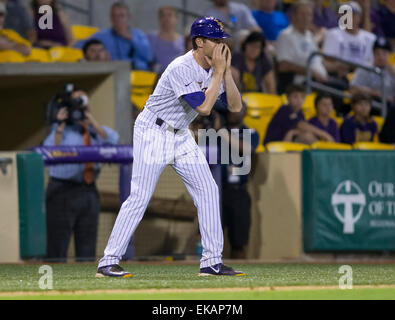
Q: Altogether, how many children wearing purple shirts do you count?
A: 3